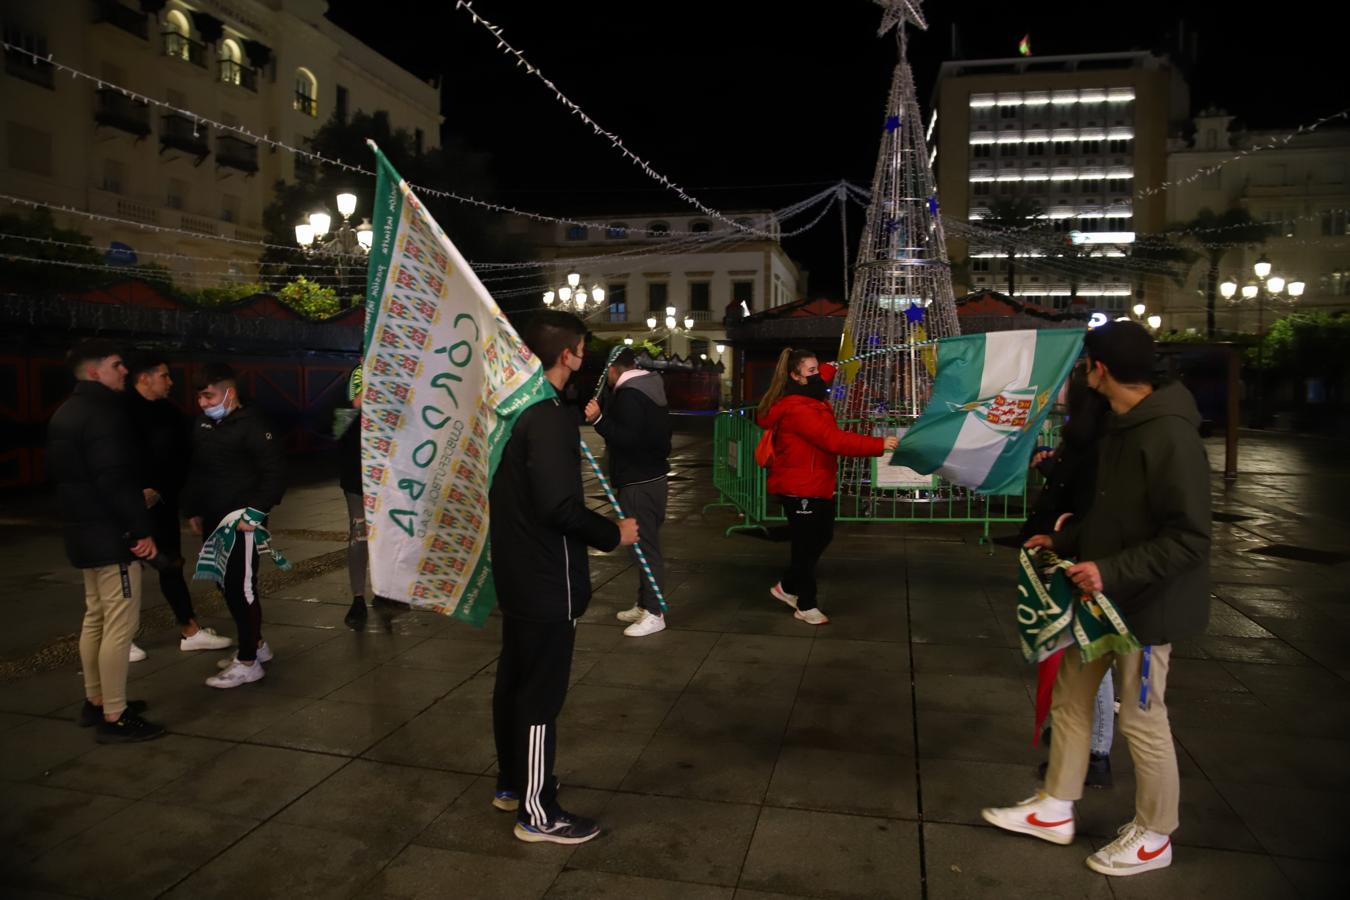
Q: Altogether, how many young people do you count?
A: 9